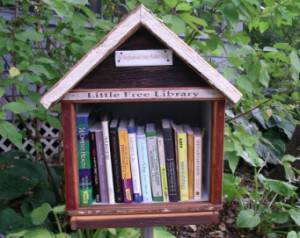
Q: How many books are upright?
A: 15